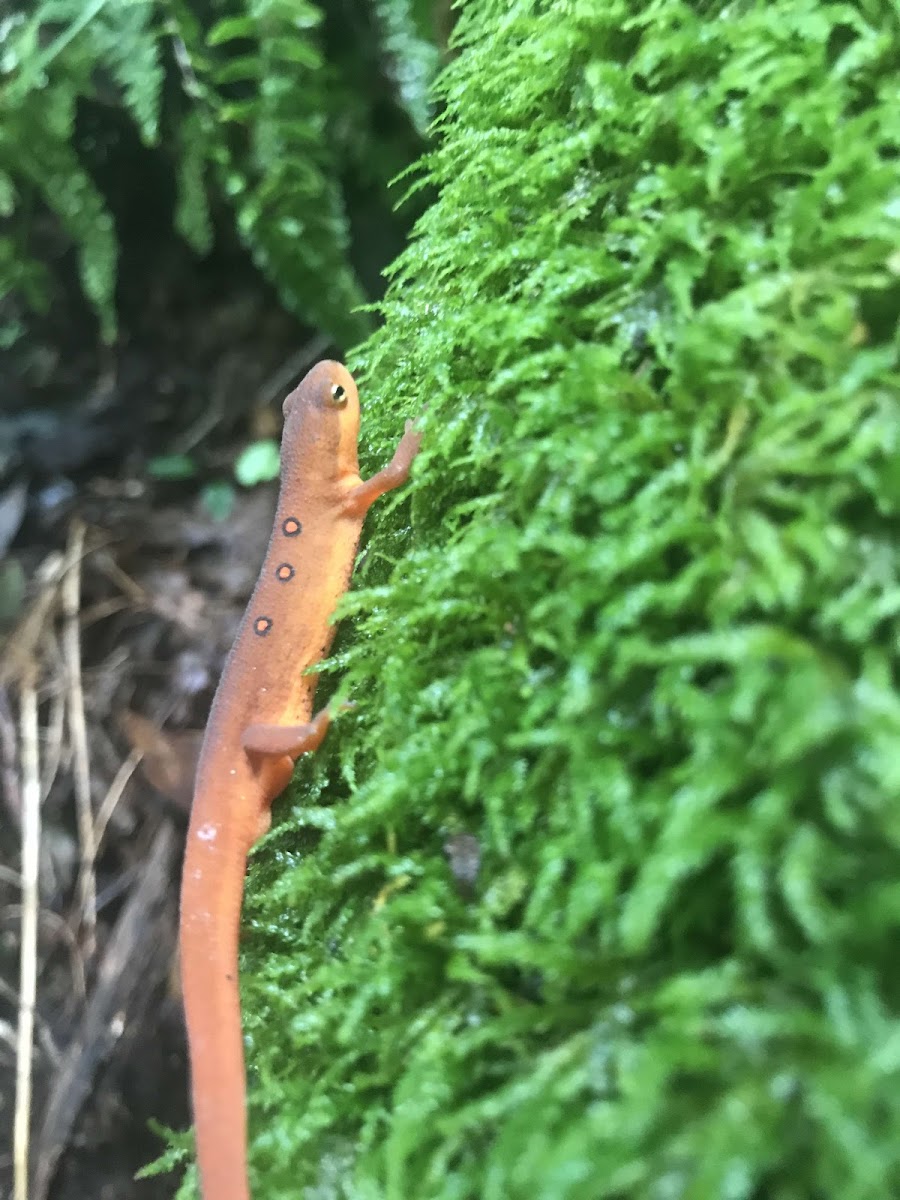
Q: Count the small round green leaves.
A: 3